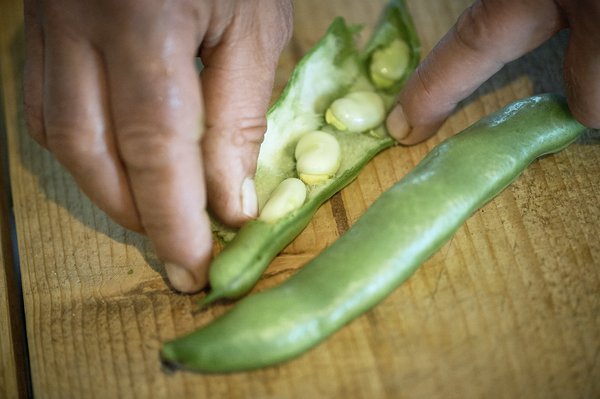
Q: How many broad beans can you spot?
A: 4